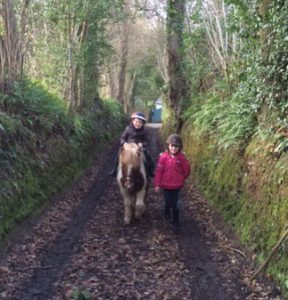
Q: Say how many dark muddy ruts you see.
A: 2